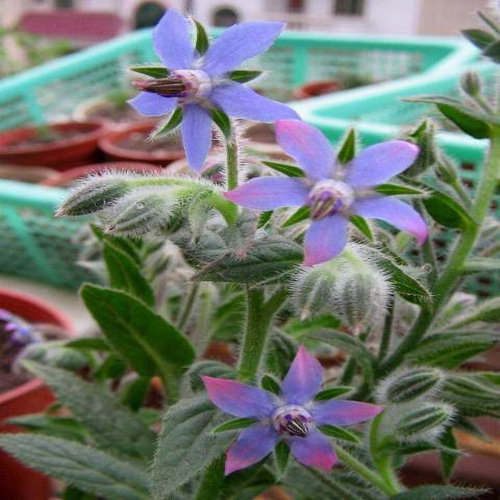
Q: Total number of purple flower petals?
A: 15